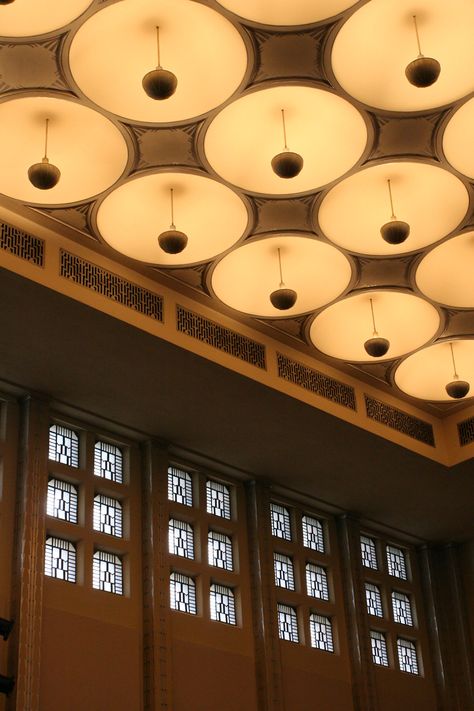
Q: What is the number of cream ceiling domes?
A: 13